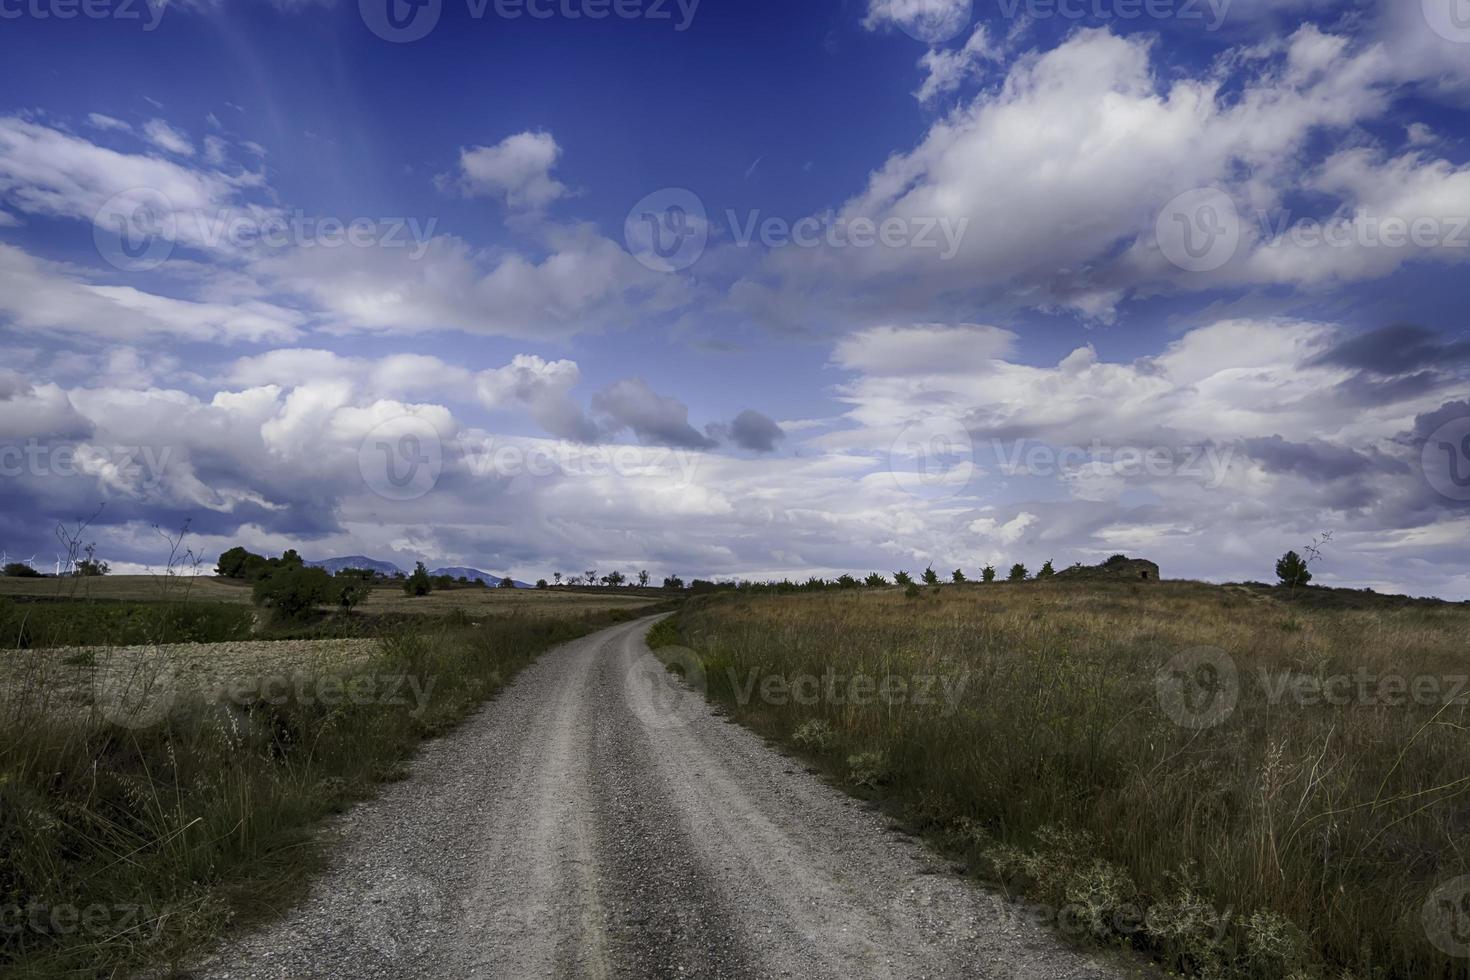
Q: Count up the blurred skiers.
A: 0